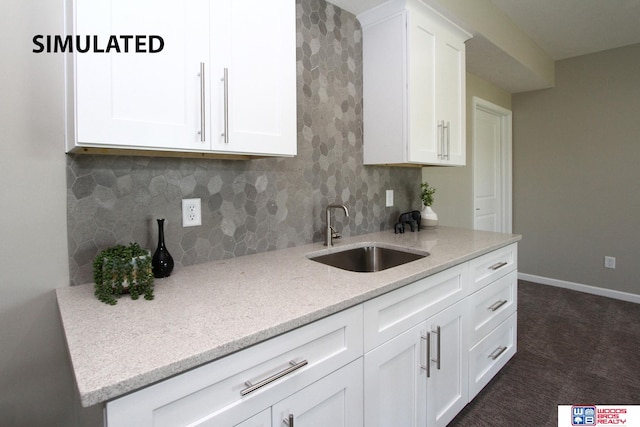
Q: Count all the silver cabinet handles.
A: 11